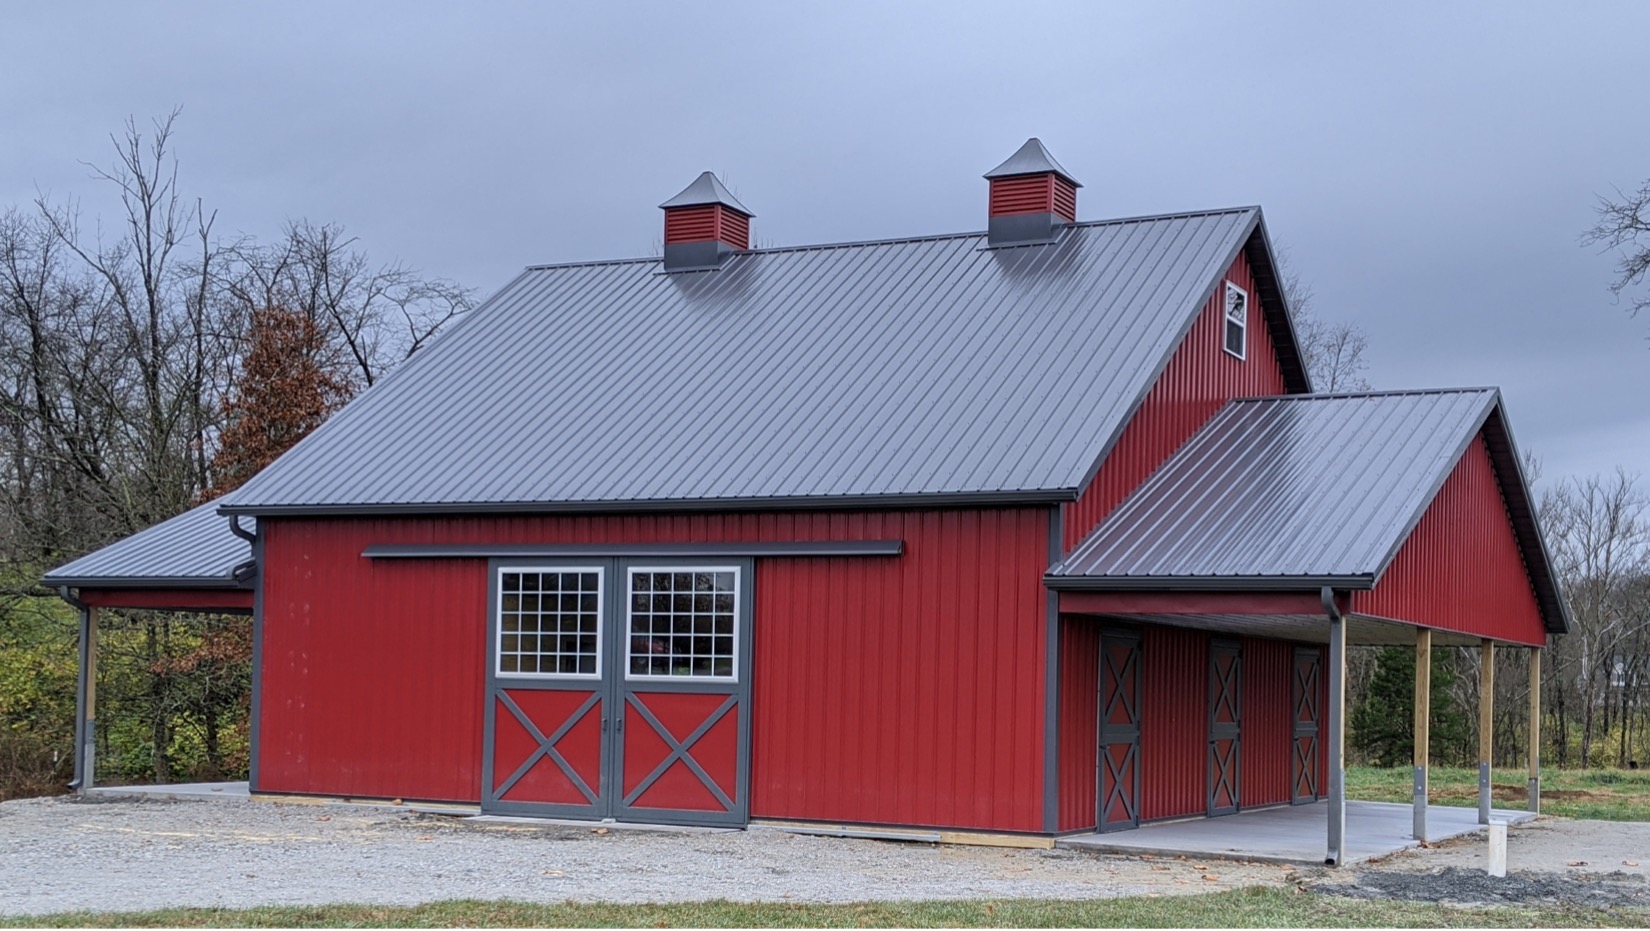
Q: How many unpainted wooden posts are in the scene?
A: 5